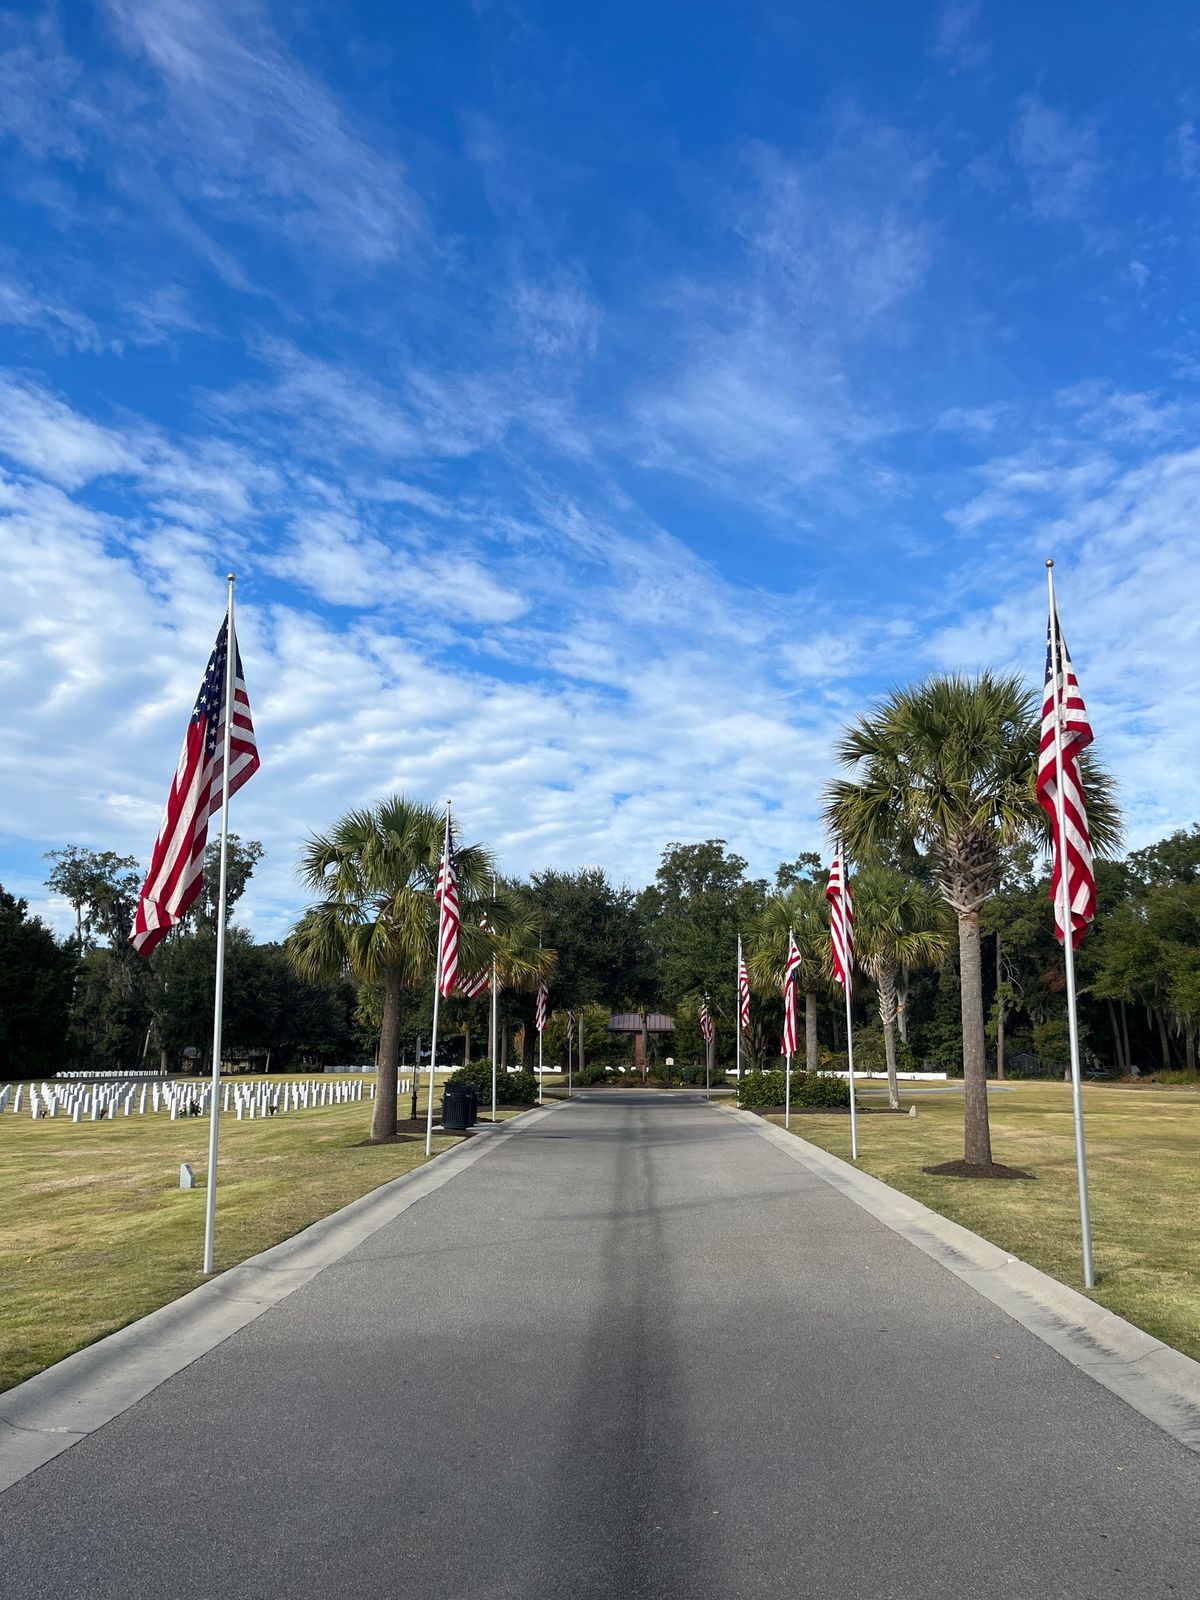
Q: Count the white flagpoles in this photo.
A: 10